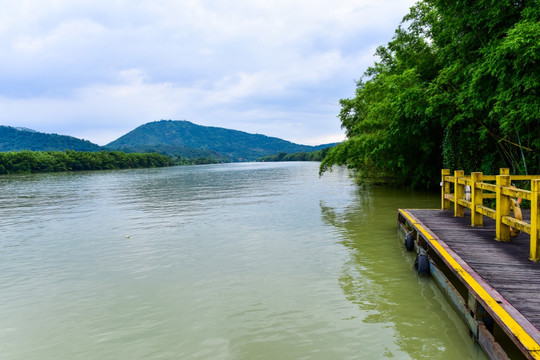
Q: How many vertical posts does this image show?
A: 6